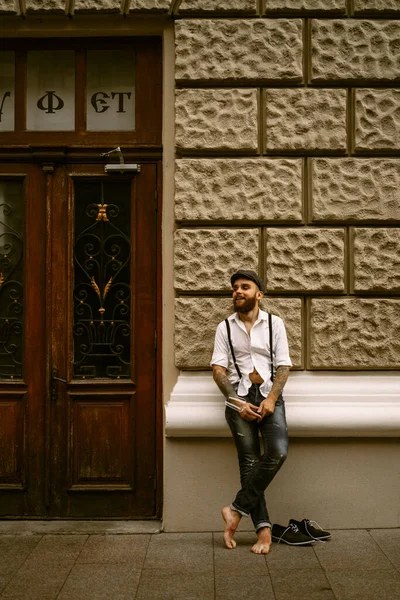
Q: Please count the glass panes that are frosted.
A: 3